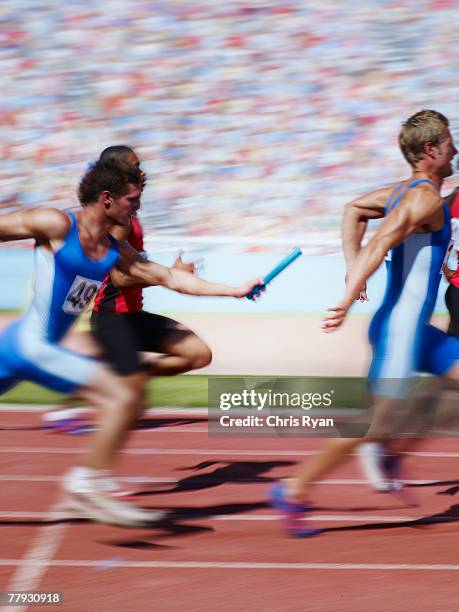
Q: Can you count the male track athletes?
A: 4